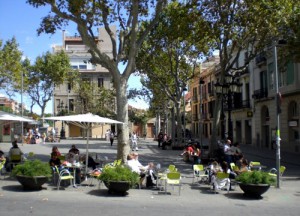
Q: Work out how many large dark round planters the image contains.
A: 3